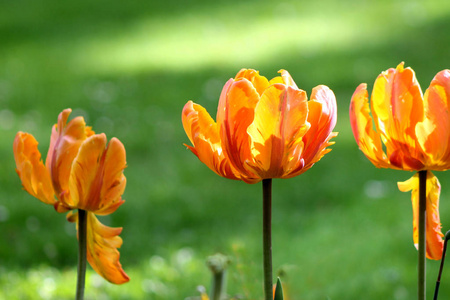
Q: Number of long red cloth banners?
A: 0